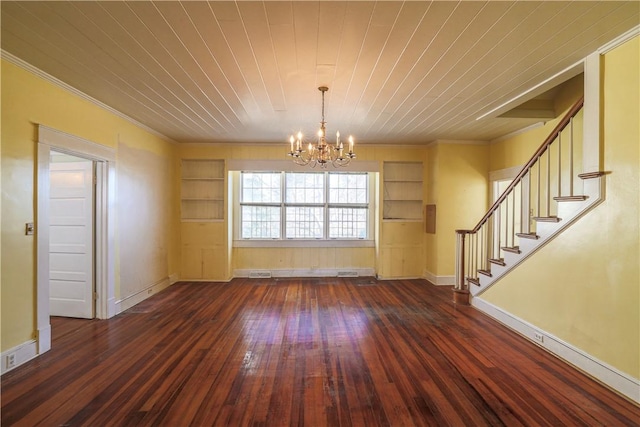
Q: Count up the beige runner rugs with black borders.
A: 0